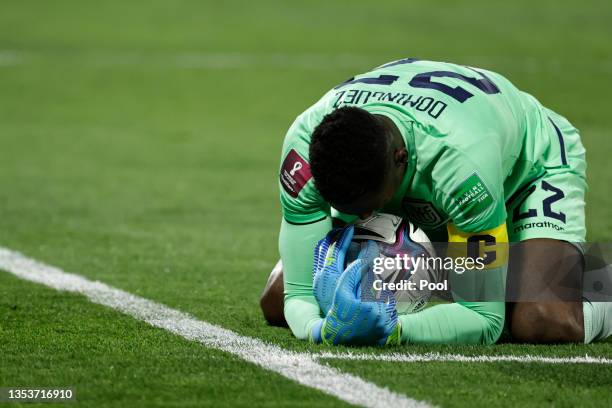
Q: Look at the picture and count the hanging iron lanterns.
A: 0